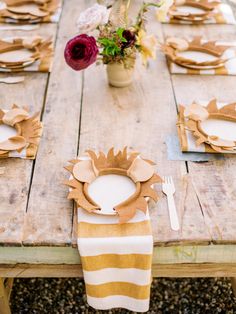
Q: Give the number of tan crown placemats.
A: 7